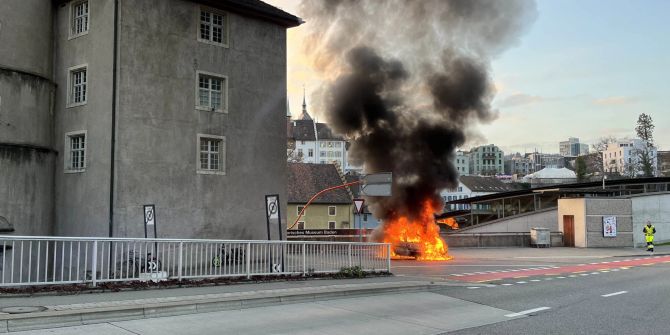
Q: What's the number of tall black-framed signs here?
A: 2